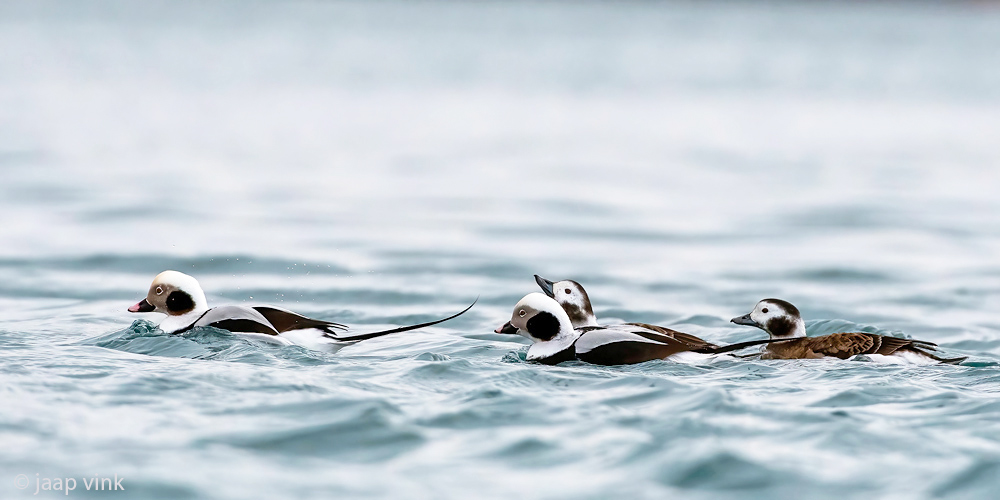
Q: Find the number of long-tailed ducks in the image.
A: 4